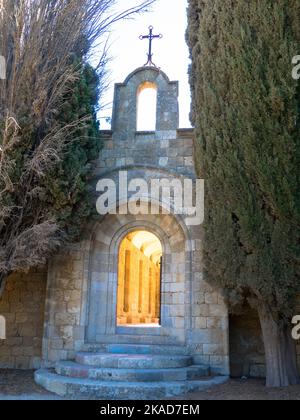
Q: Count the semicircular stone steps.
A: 3